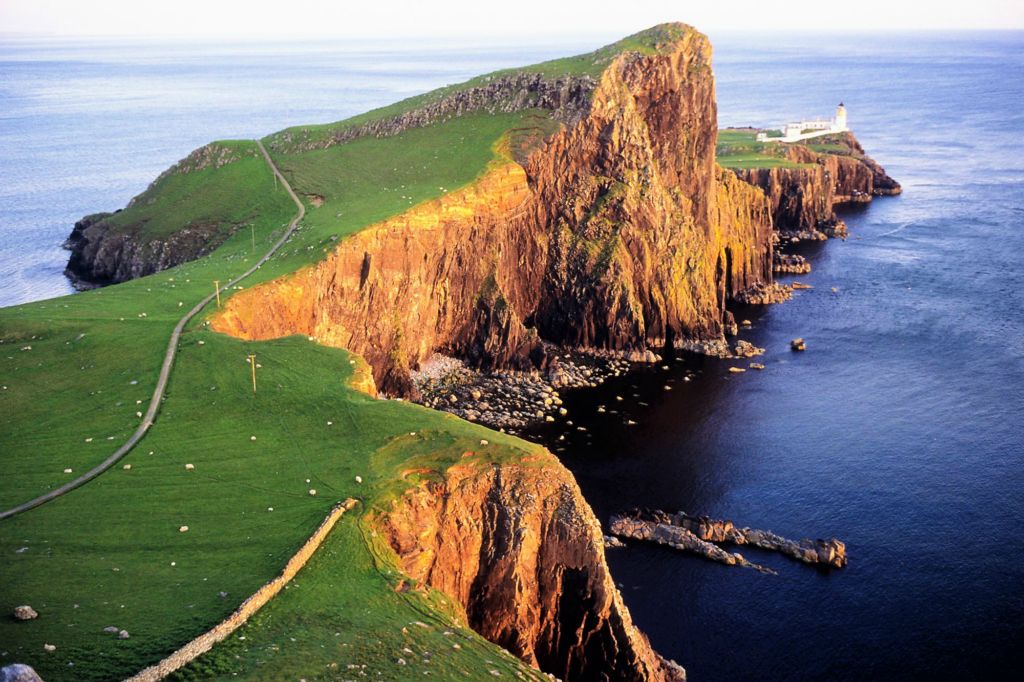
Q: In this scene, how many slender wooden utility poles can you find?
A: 4